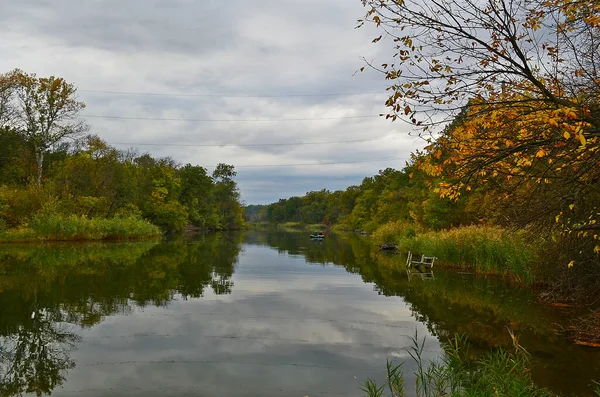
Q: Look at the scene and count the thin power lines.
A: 4